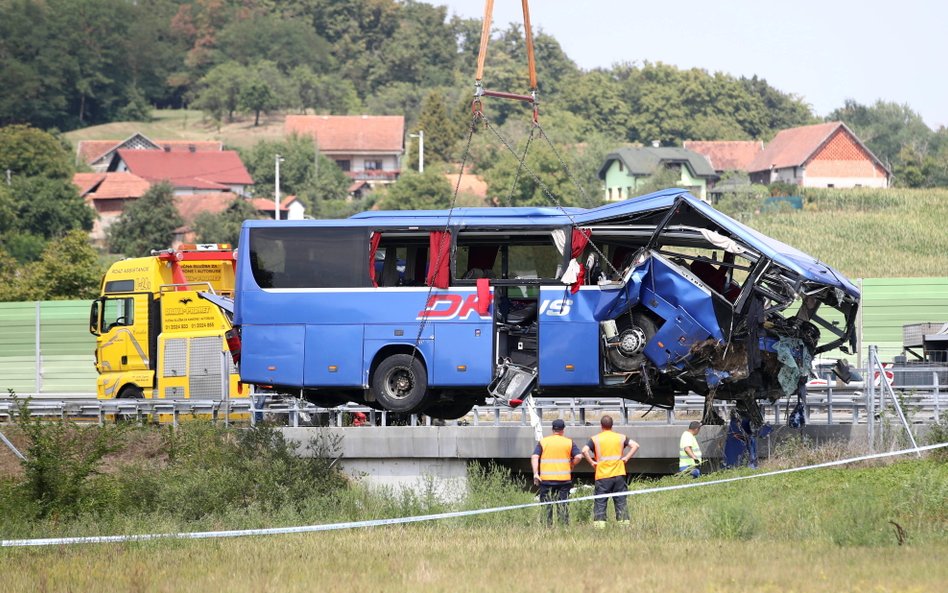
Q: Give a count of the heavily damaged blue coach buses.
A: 1